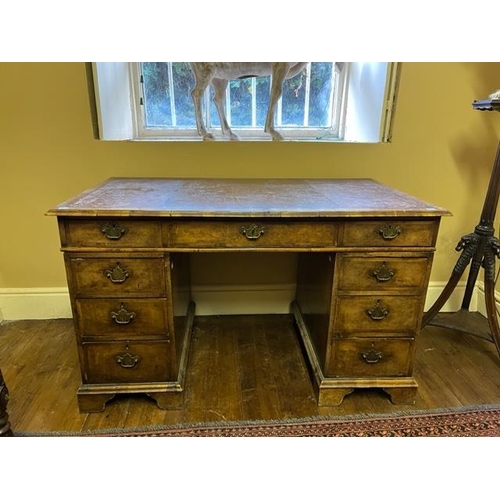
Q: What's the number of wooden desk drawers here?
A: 9